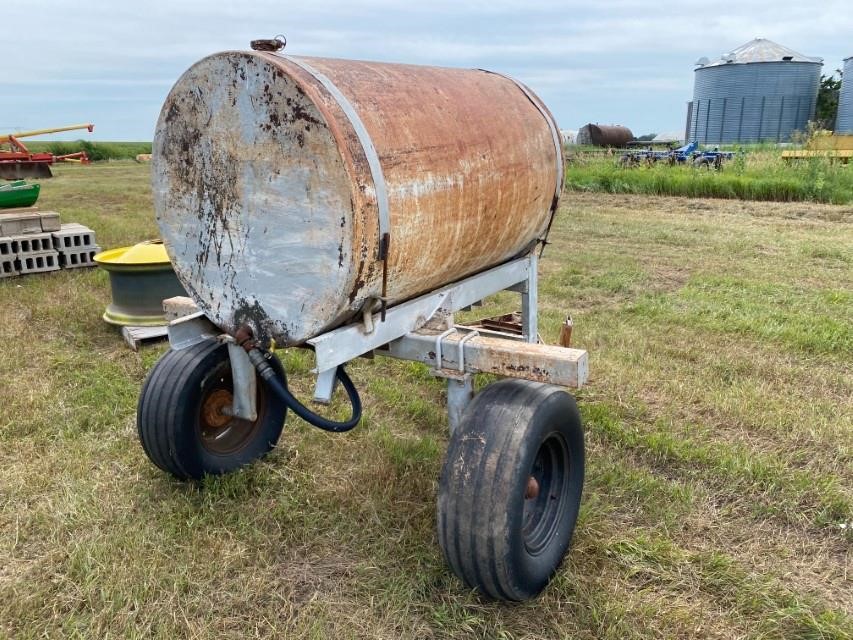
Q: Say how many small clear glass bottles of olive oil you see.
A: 0